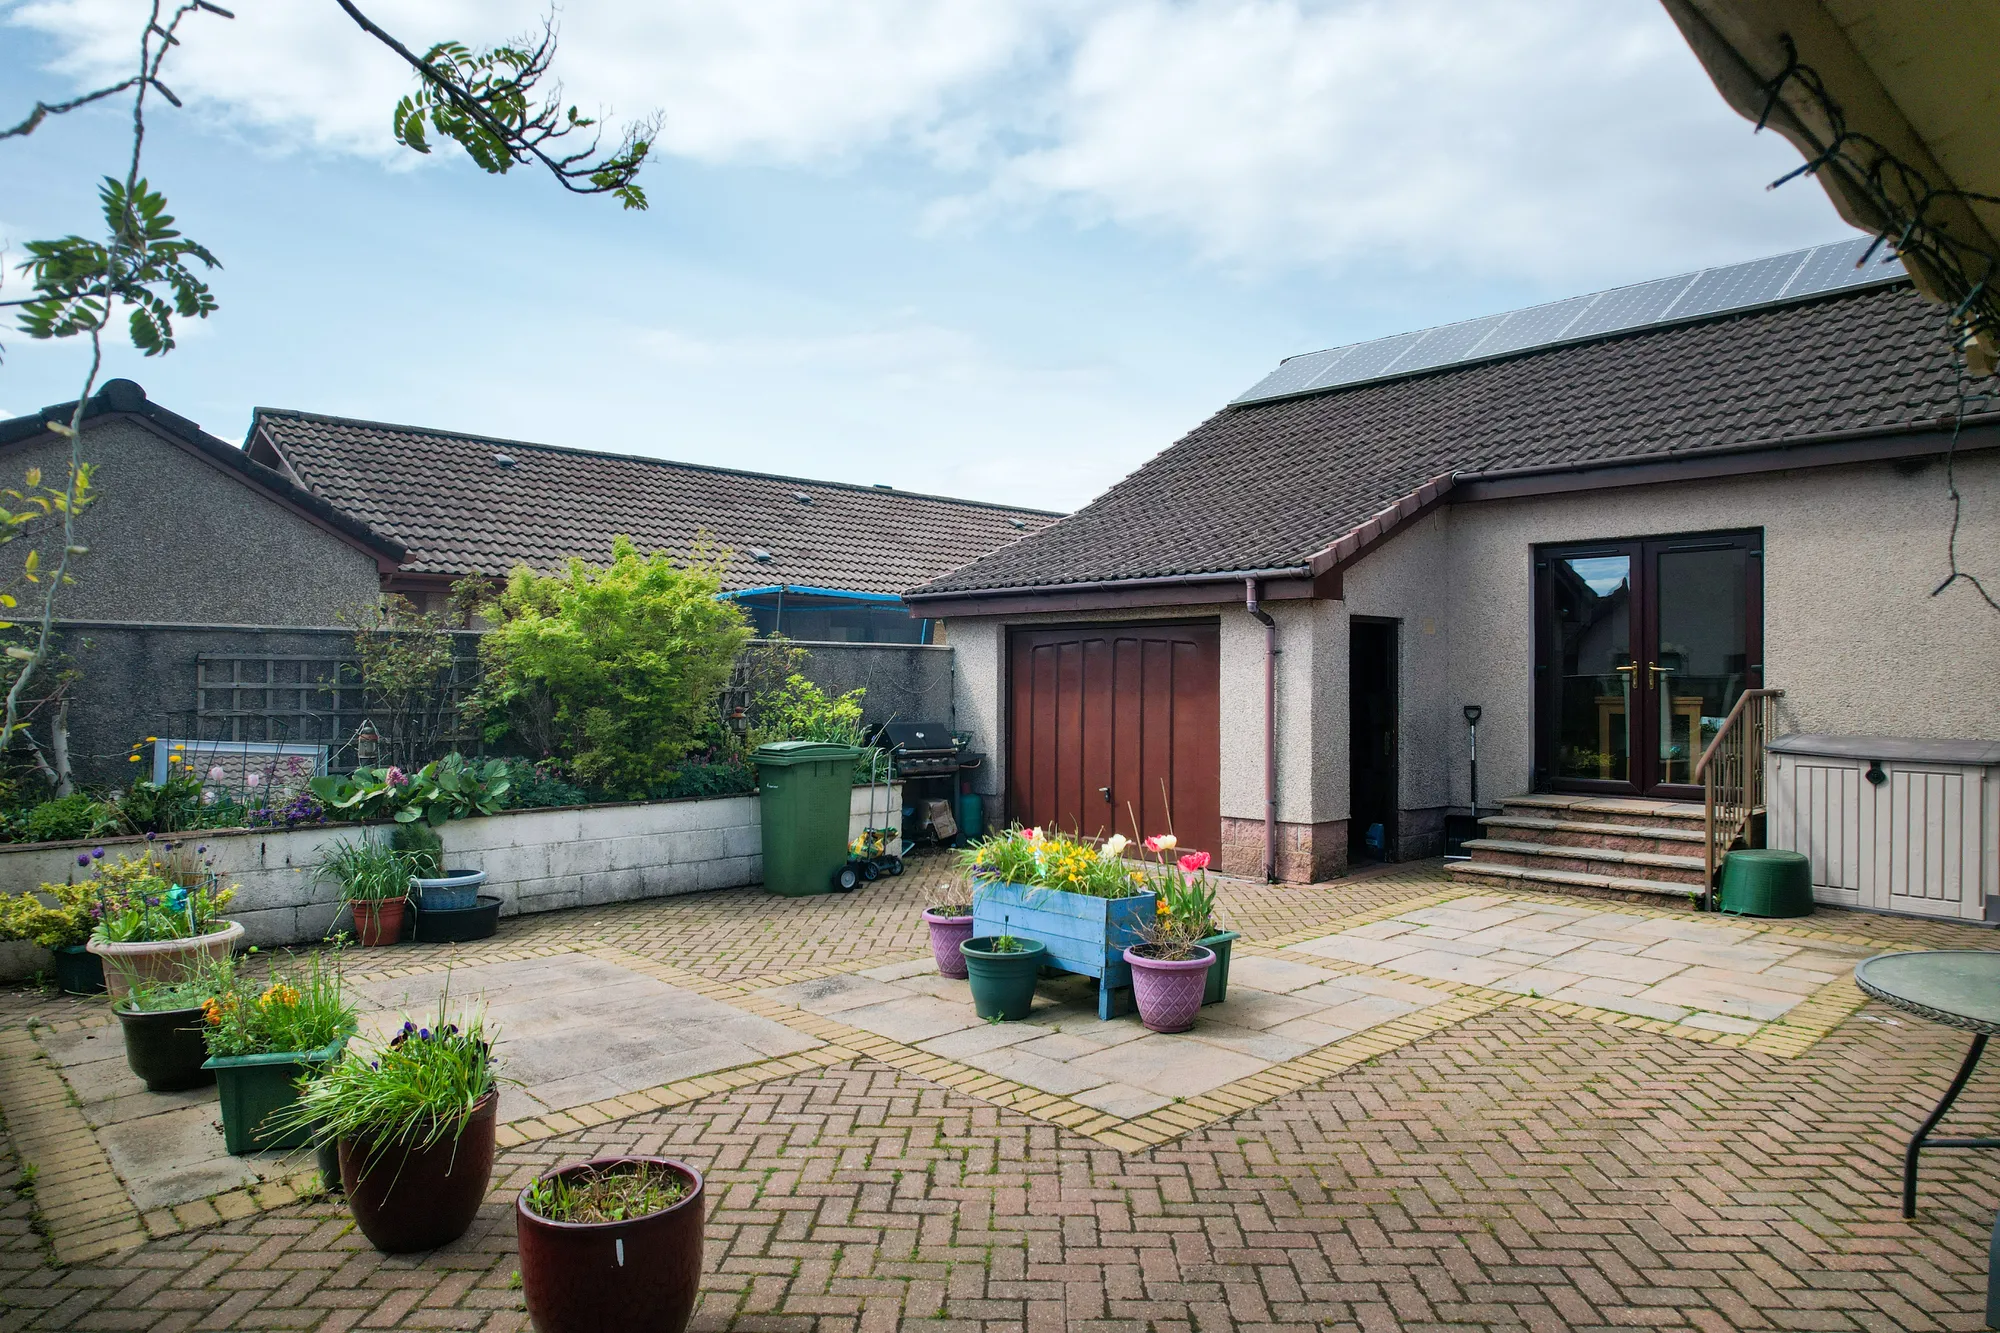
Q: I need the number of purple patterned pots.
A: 2